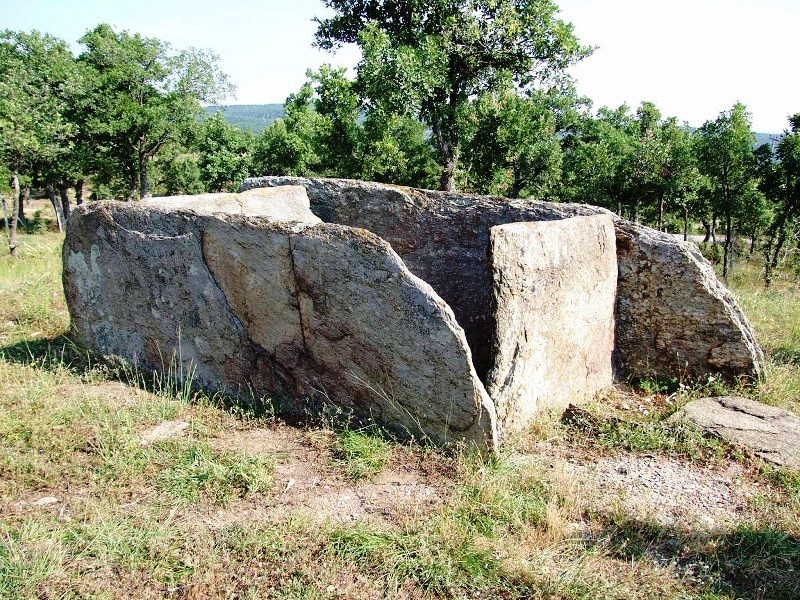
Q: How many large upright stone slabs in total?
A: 4